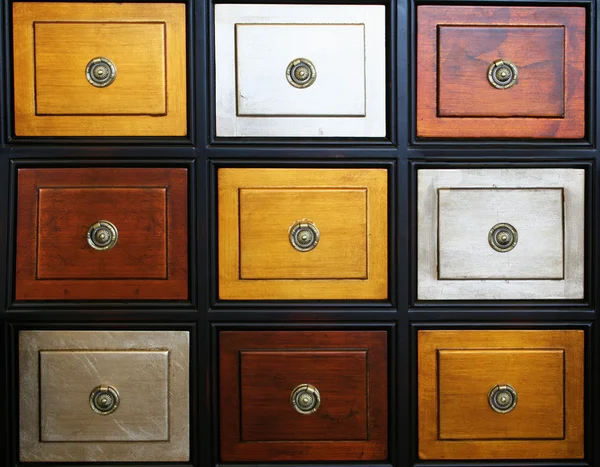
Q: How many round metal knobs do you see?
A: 9